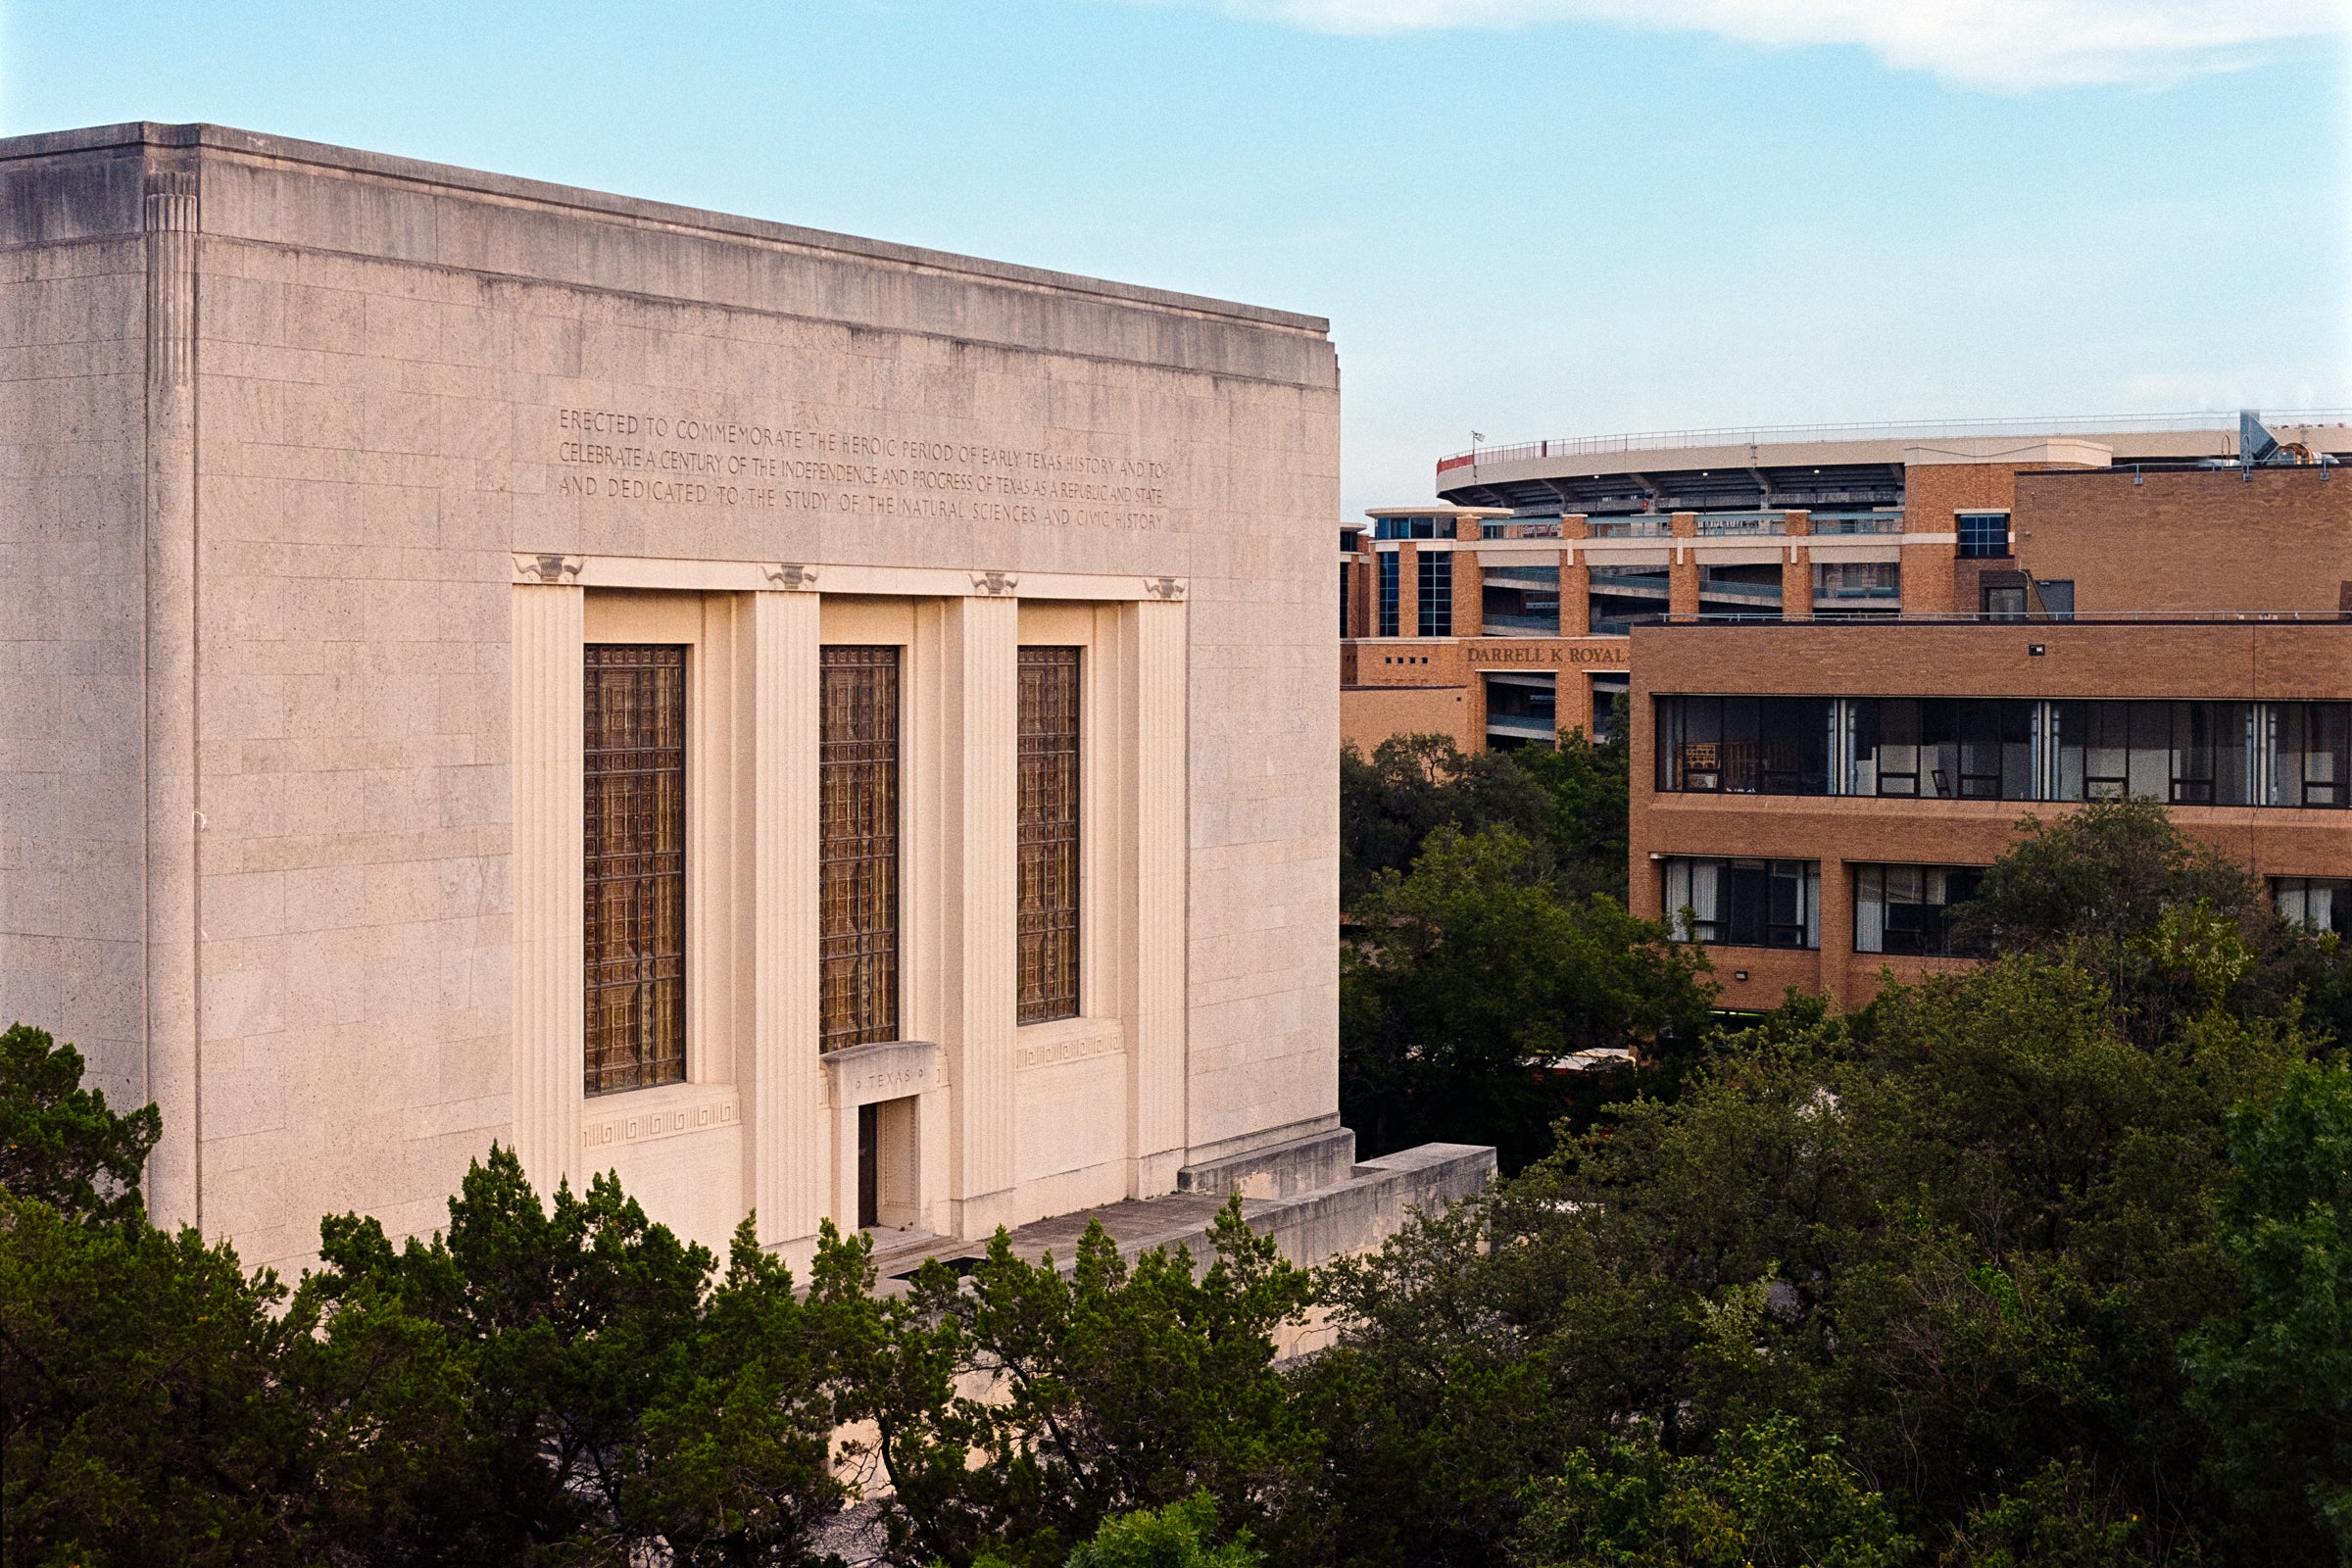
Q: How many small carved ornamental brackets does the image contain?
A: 4